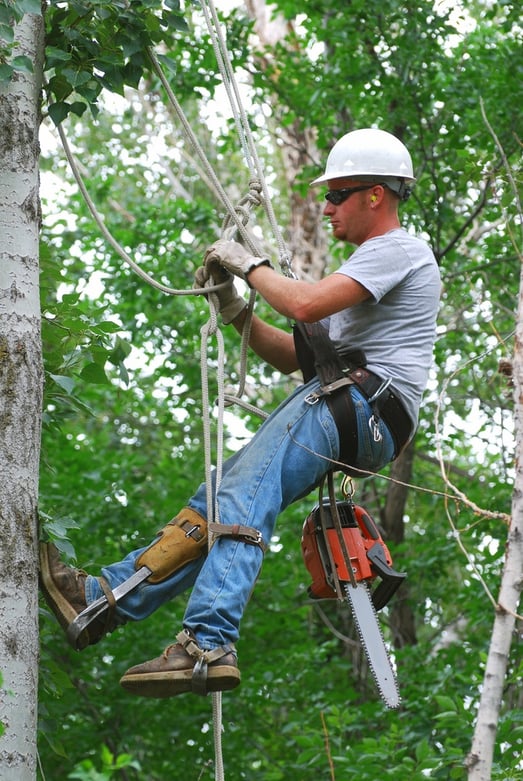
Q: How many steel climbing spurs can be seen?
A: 2